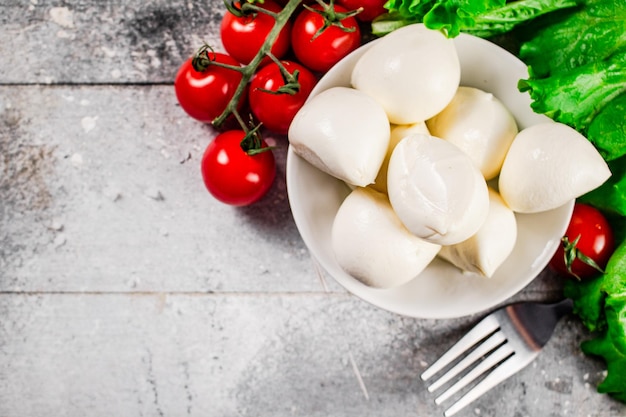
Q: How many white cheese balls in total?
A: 8